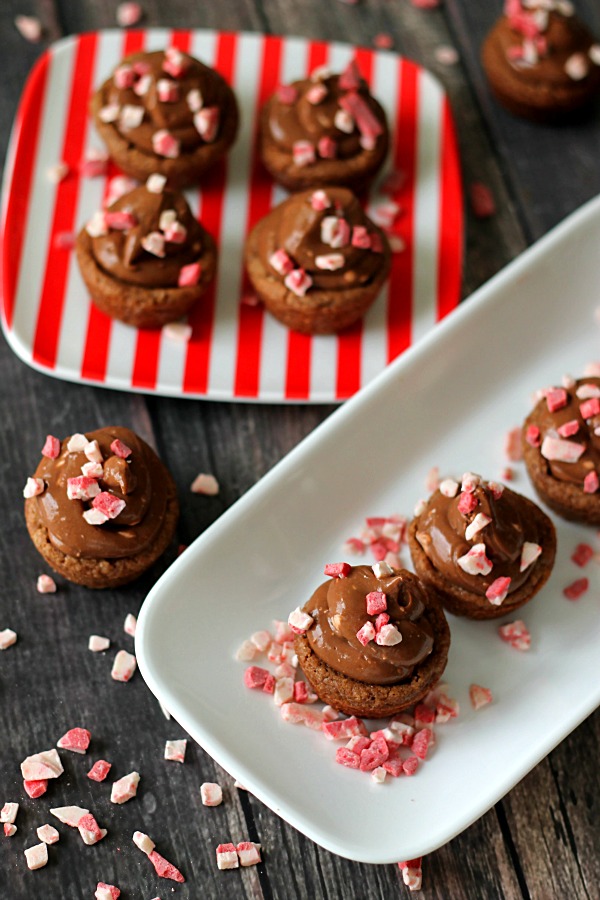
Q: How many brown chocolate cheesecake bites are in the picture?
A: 9